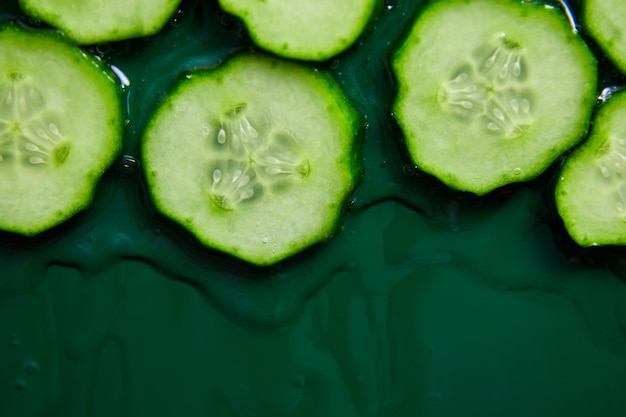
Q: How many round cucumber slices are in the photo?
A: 7